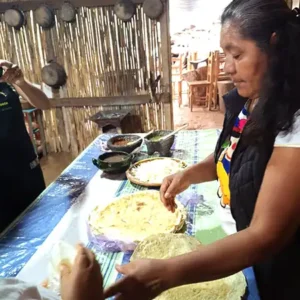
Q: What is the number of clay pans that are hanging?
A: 6